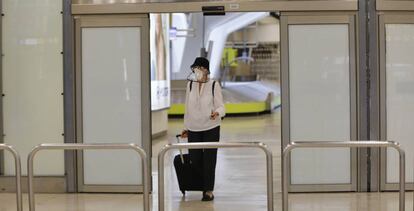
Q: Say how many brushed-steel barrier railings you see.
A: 4